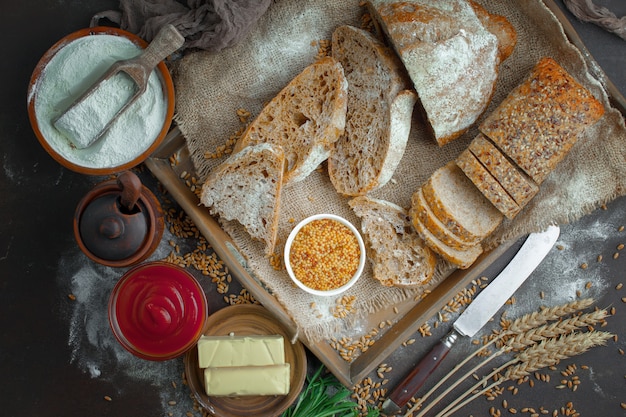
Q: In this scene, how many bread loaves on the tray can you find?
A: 2